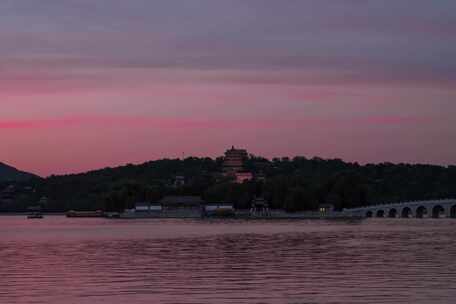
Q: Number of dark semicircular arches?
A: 7